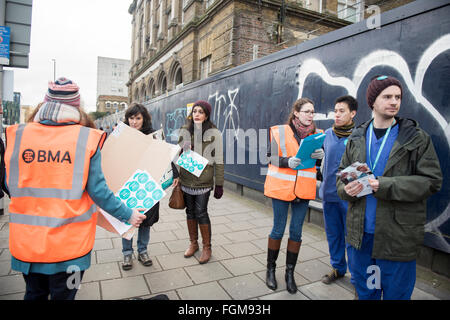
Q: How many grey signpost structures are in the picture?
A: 1